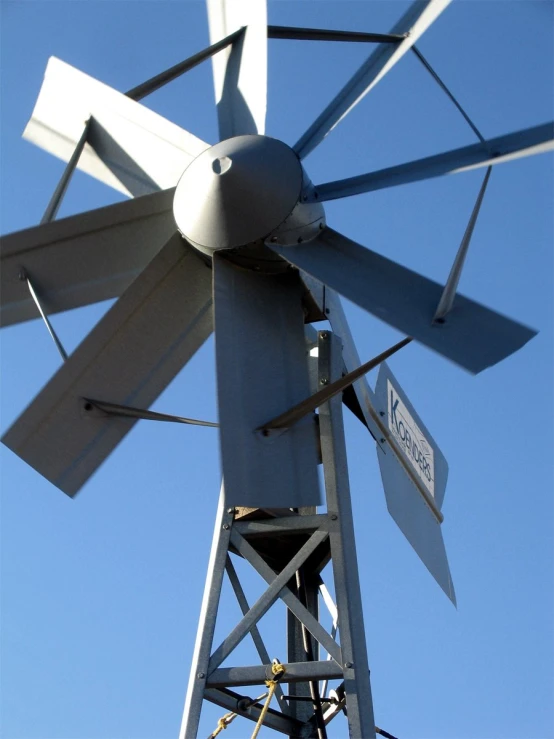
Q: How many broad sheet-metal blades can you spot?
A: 8